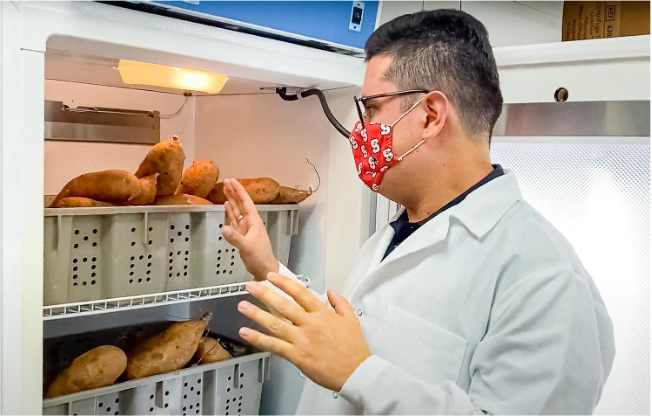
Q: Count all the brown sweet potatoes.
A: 11